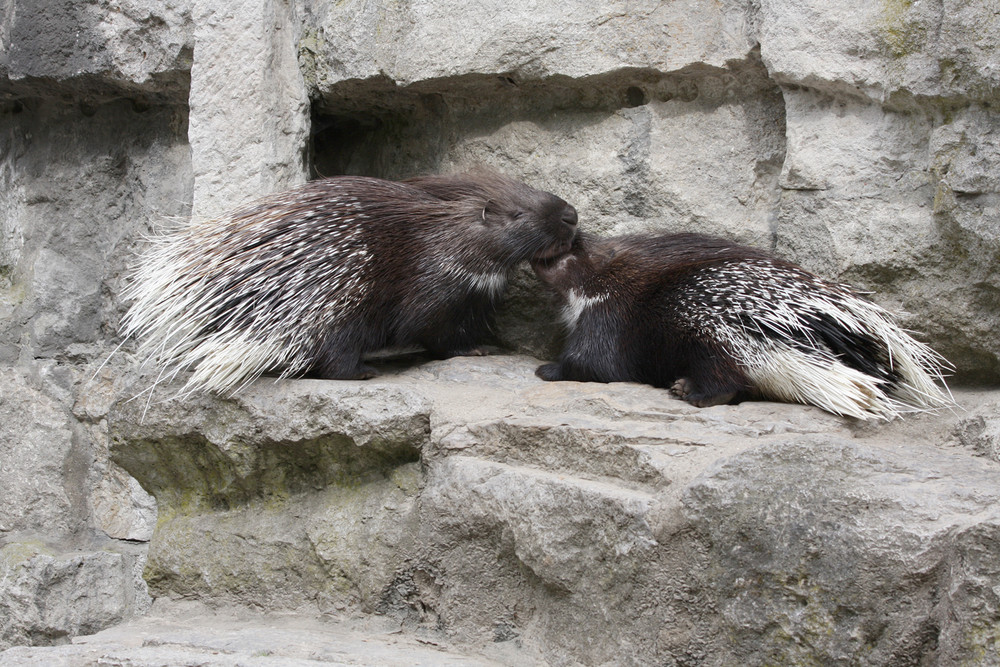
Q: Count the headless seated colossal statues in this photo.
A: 0